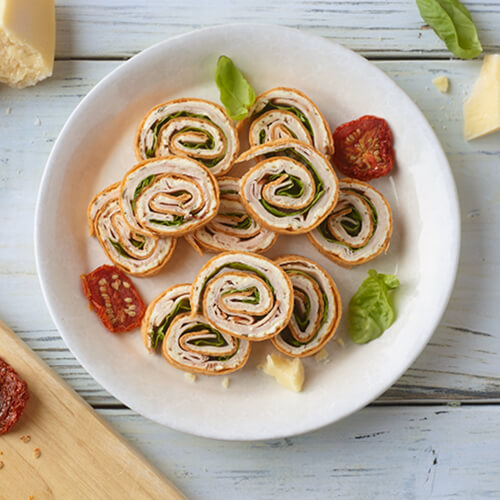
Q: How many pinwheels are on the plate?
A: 10